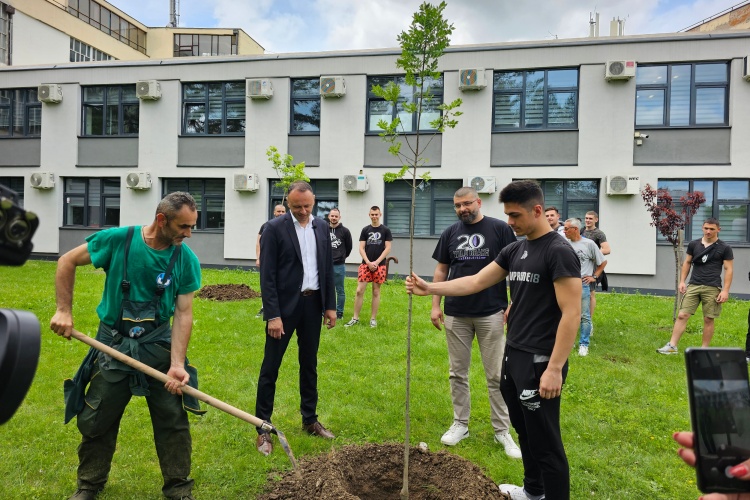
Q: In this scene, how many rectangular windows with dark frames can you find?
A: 14